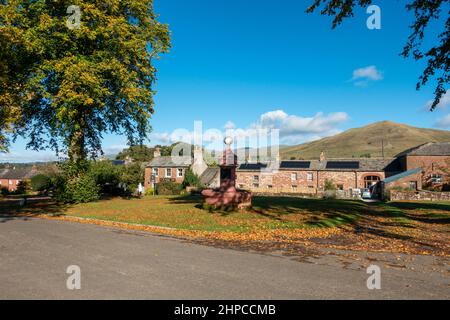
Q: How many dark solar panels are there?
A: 3